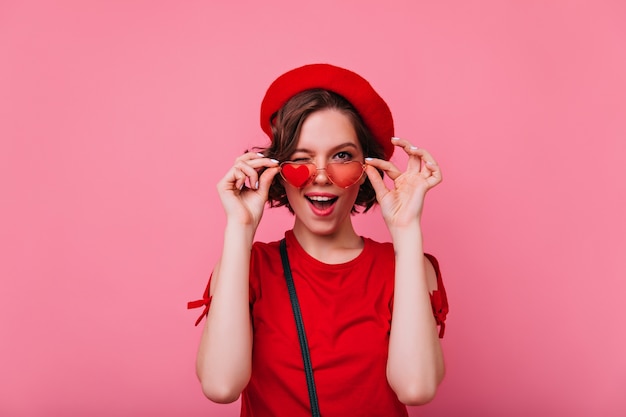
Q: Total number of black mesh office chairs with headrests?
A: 0